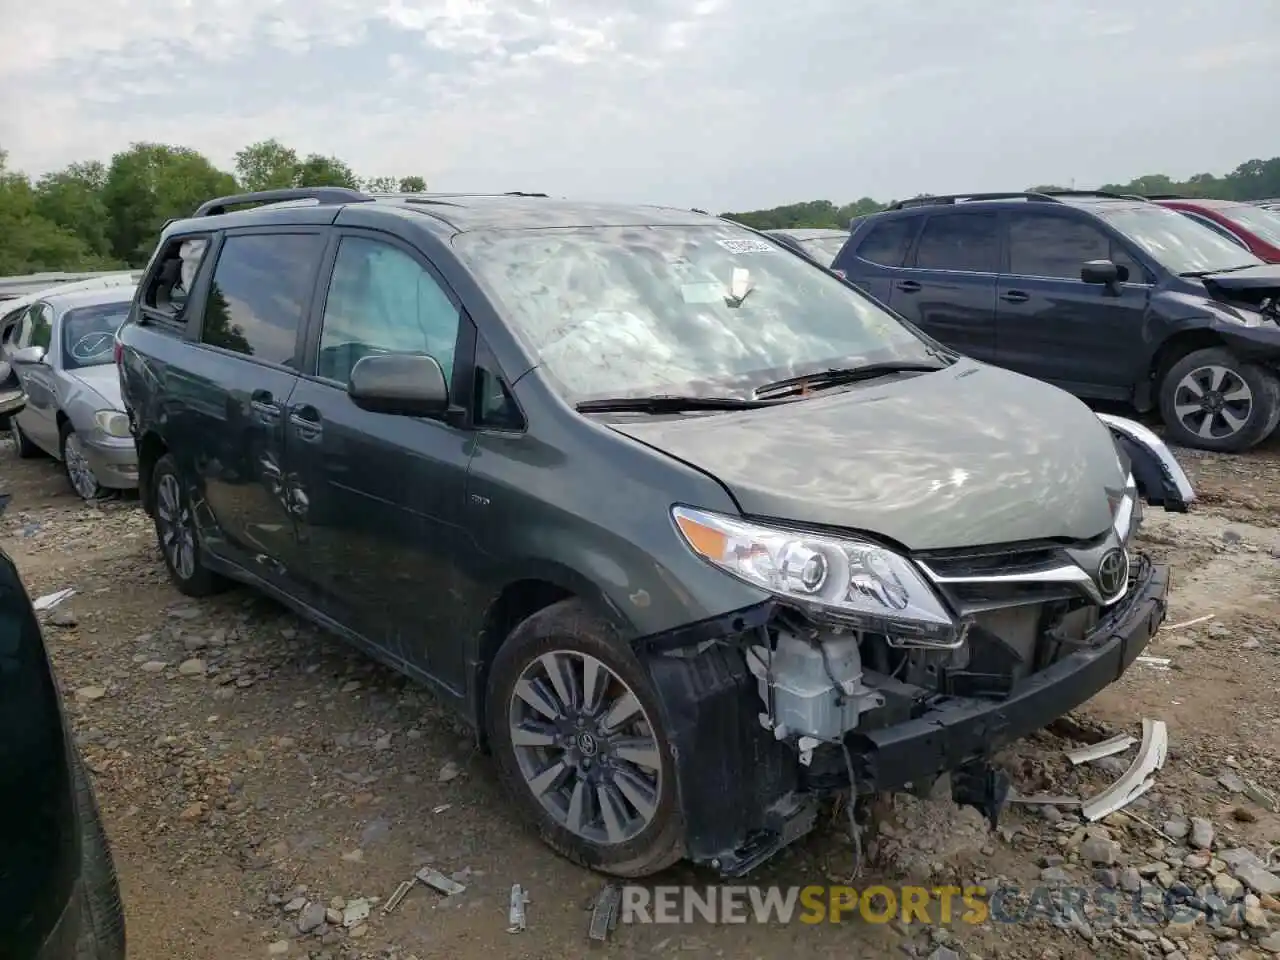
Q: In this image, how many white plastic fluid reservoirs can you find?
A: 1